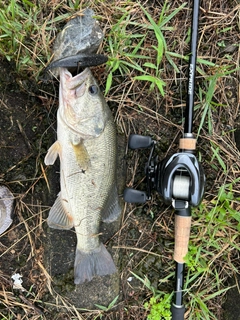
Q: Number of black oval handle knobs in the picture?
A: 2